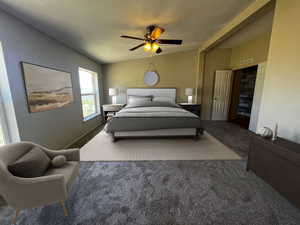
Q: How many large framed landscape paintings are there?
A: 1